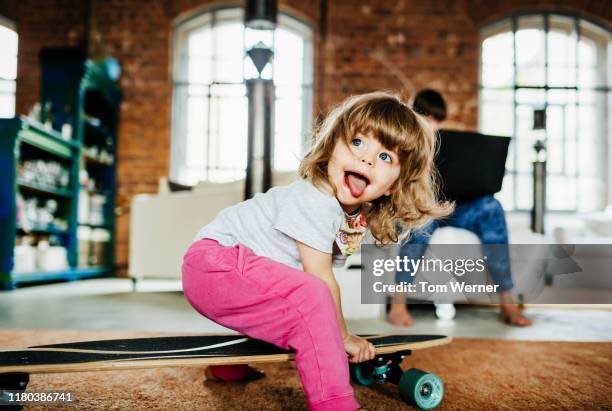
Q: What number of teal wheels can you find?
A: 2